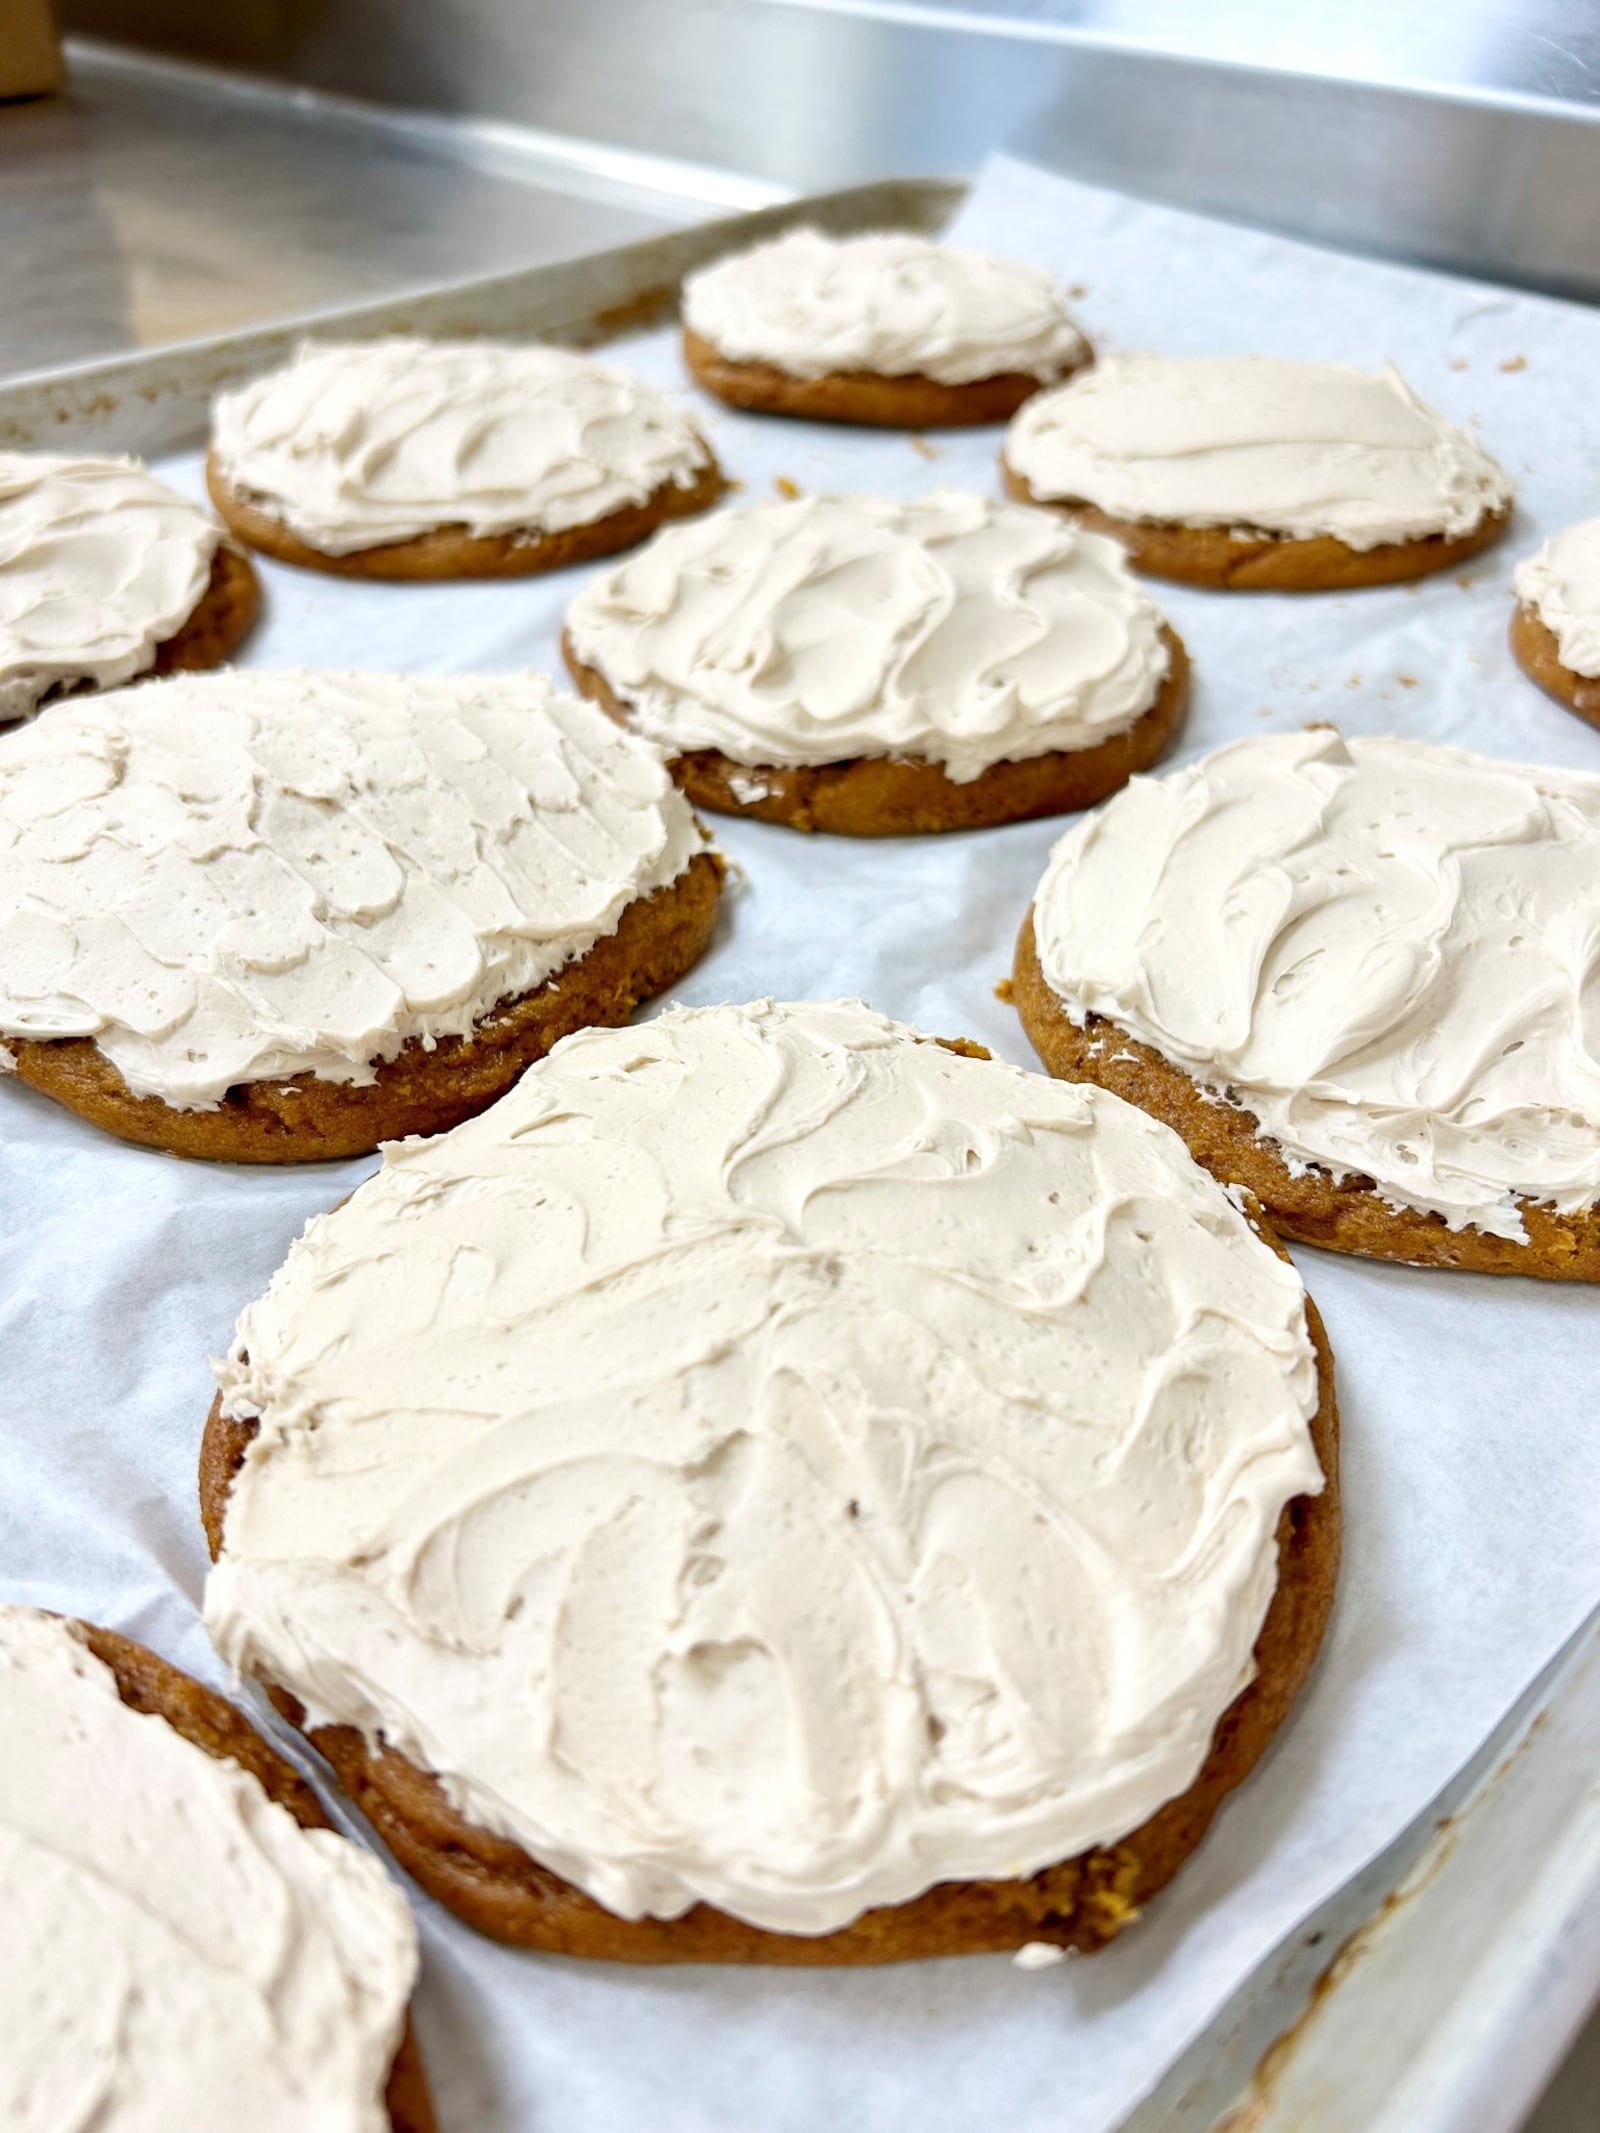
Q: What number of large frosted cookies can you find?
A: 10